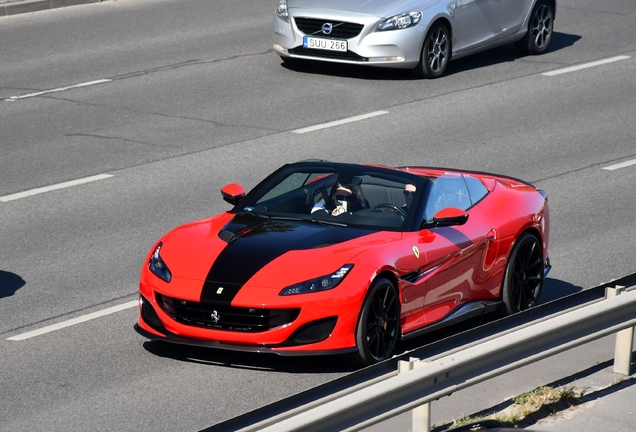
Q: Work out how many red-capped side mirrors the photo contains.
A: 2